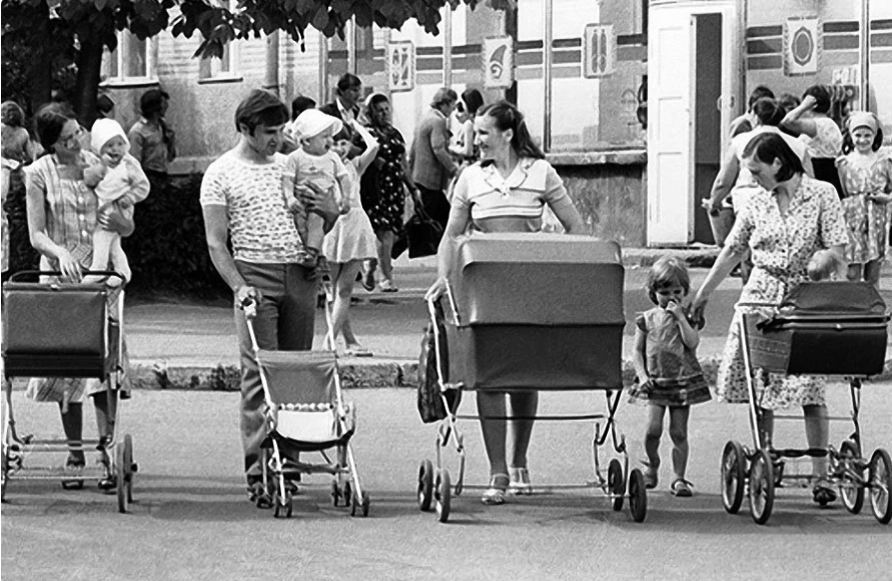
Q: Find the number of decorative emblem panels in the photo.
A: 4